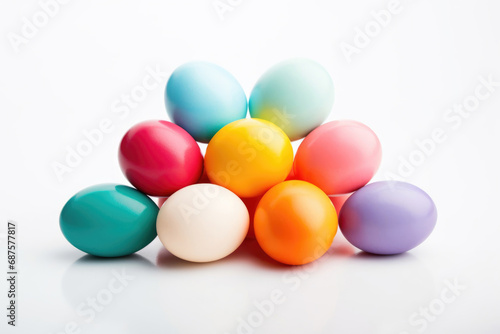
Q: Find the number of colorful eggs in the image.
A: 9